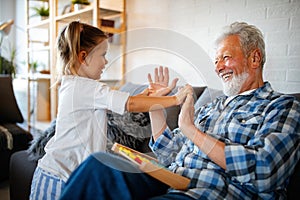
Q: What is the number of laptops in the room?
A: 0